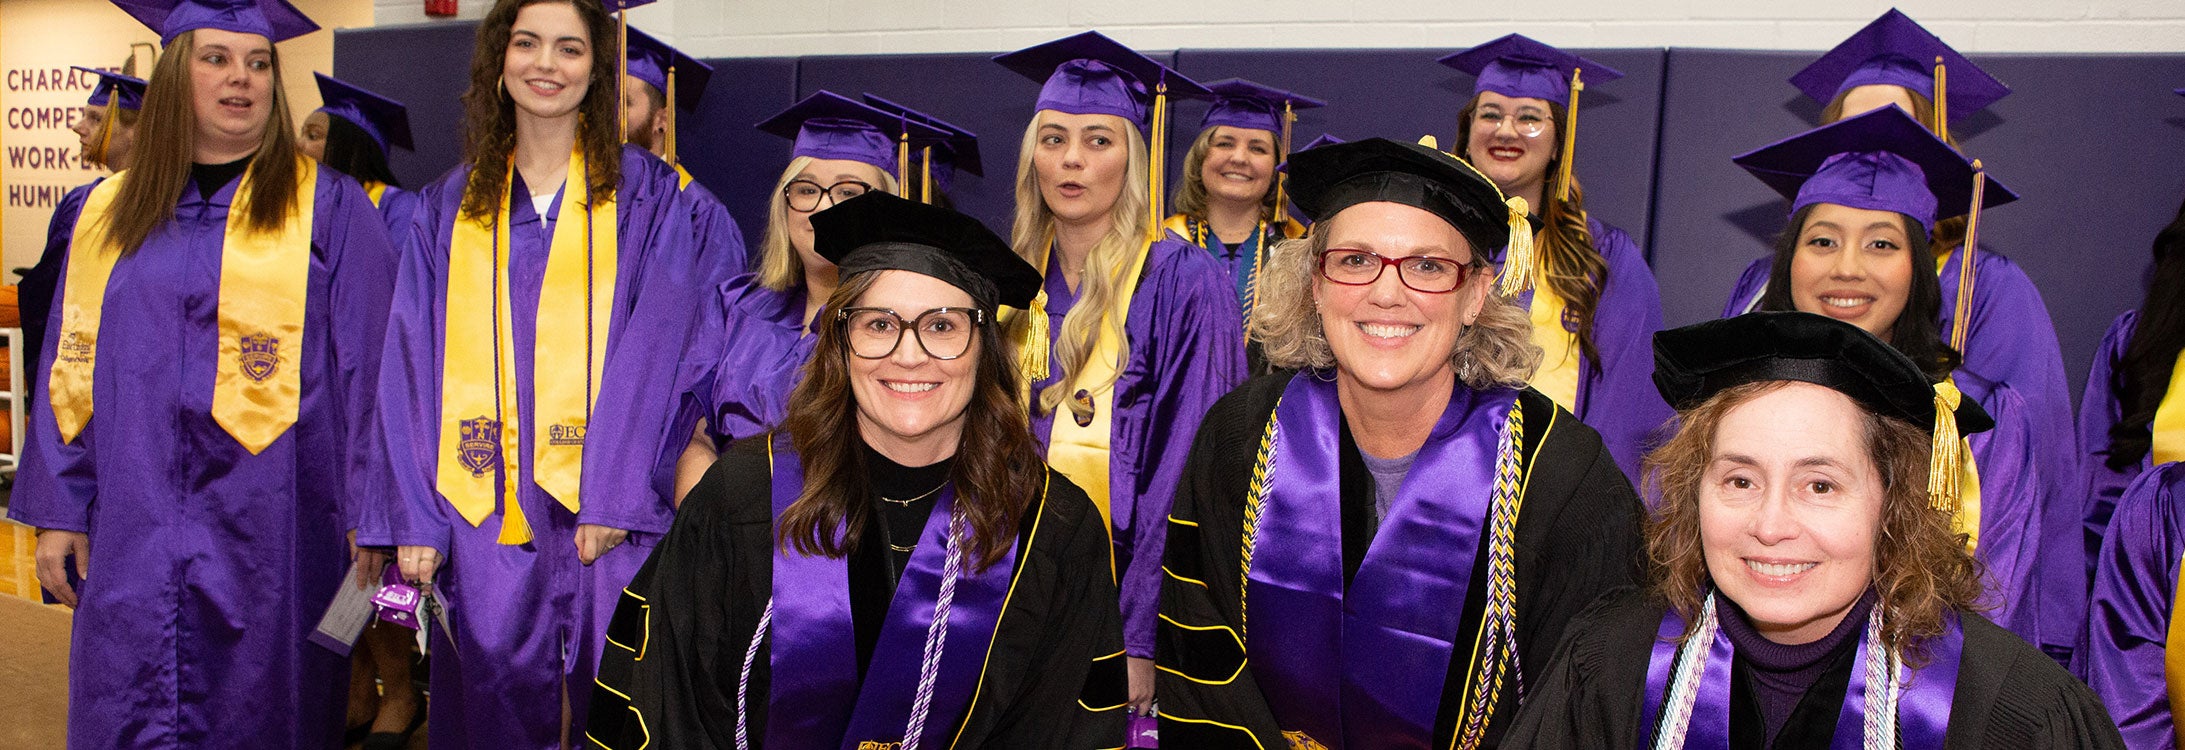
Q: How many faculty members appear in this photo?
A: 3